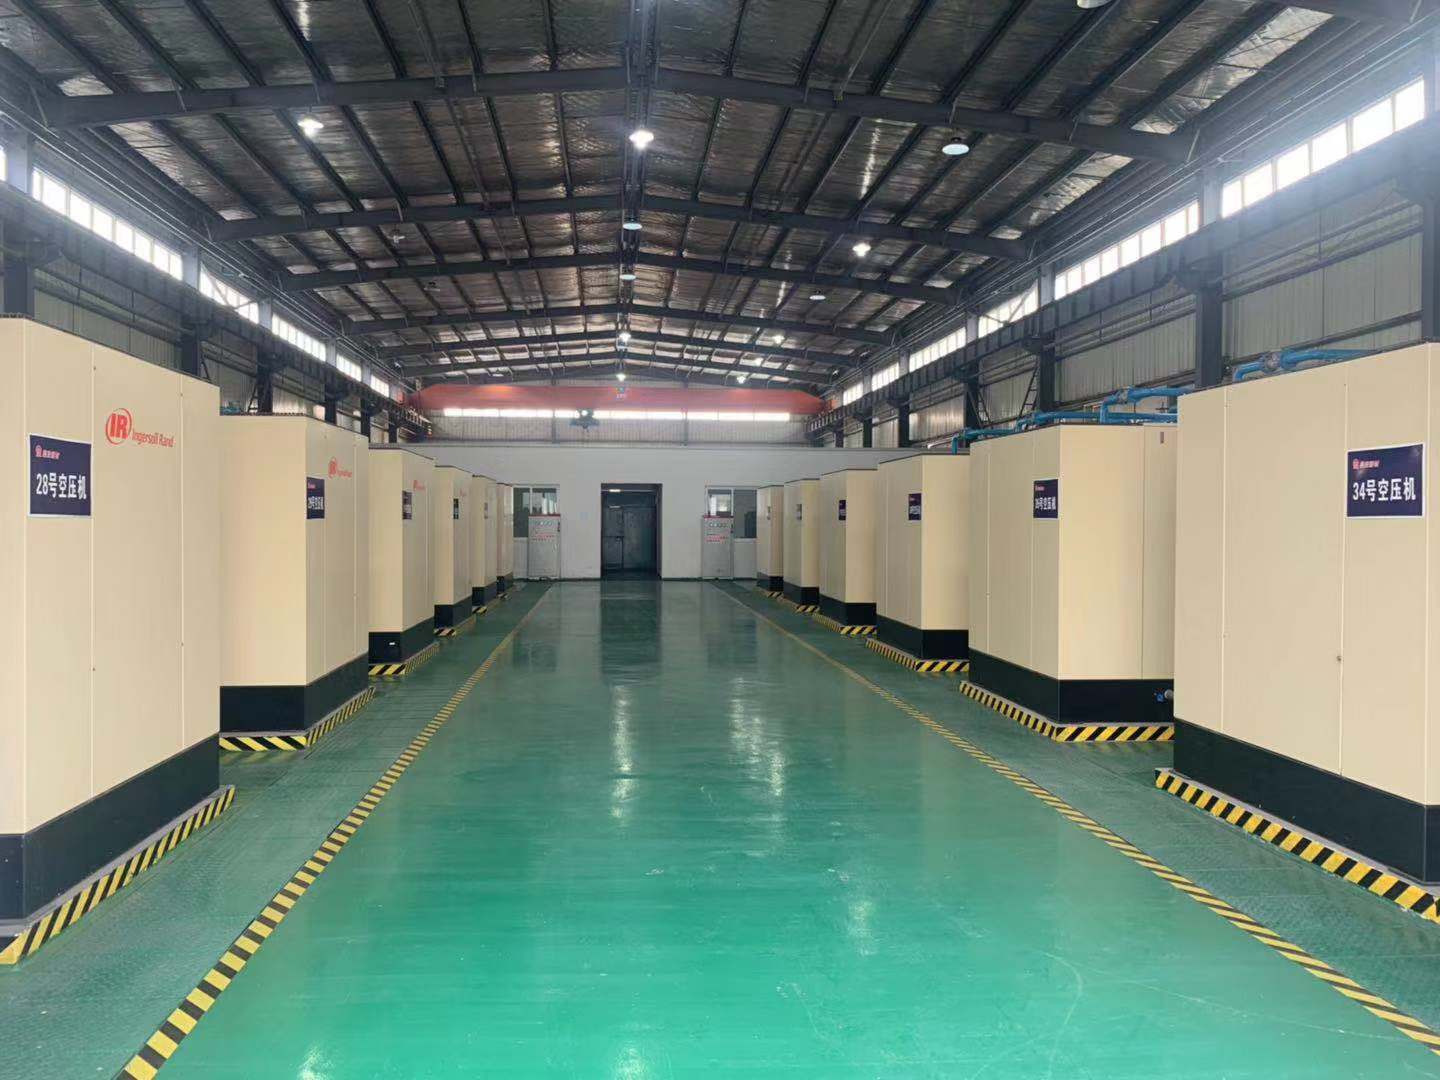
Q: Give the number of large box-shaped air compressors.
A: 12